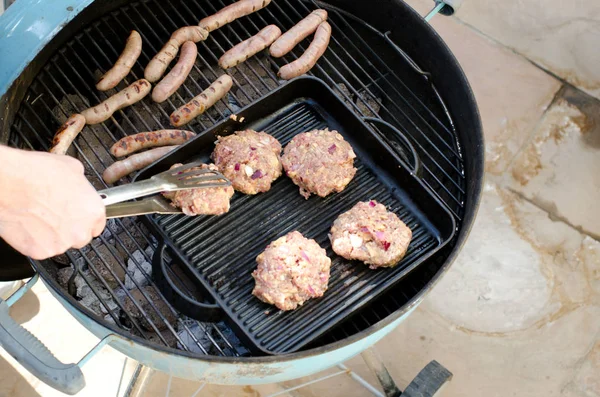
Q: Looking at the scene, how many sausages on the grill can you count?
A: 12